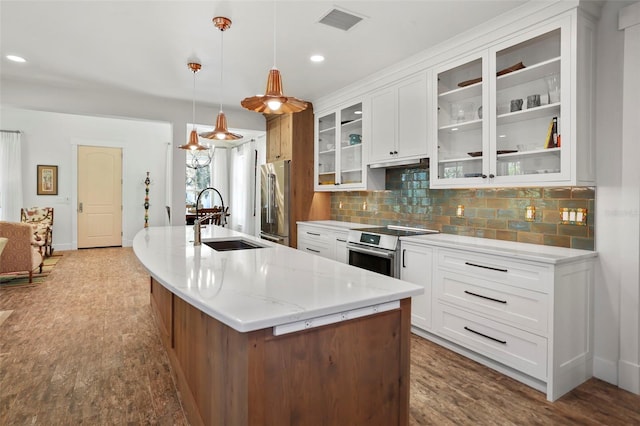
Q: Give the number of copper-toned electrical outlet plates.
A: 5